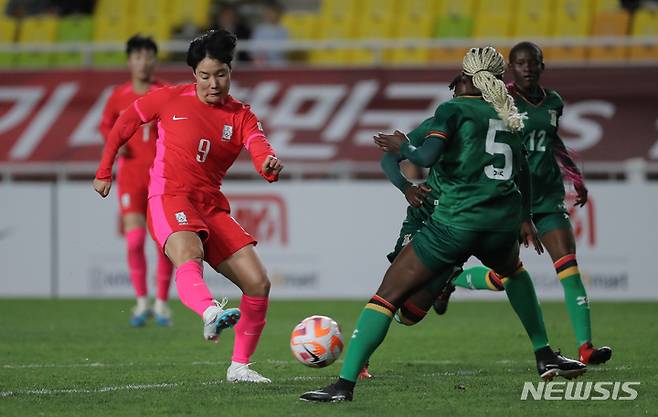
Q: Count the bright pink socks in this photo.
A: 4